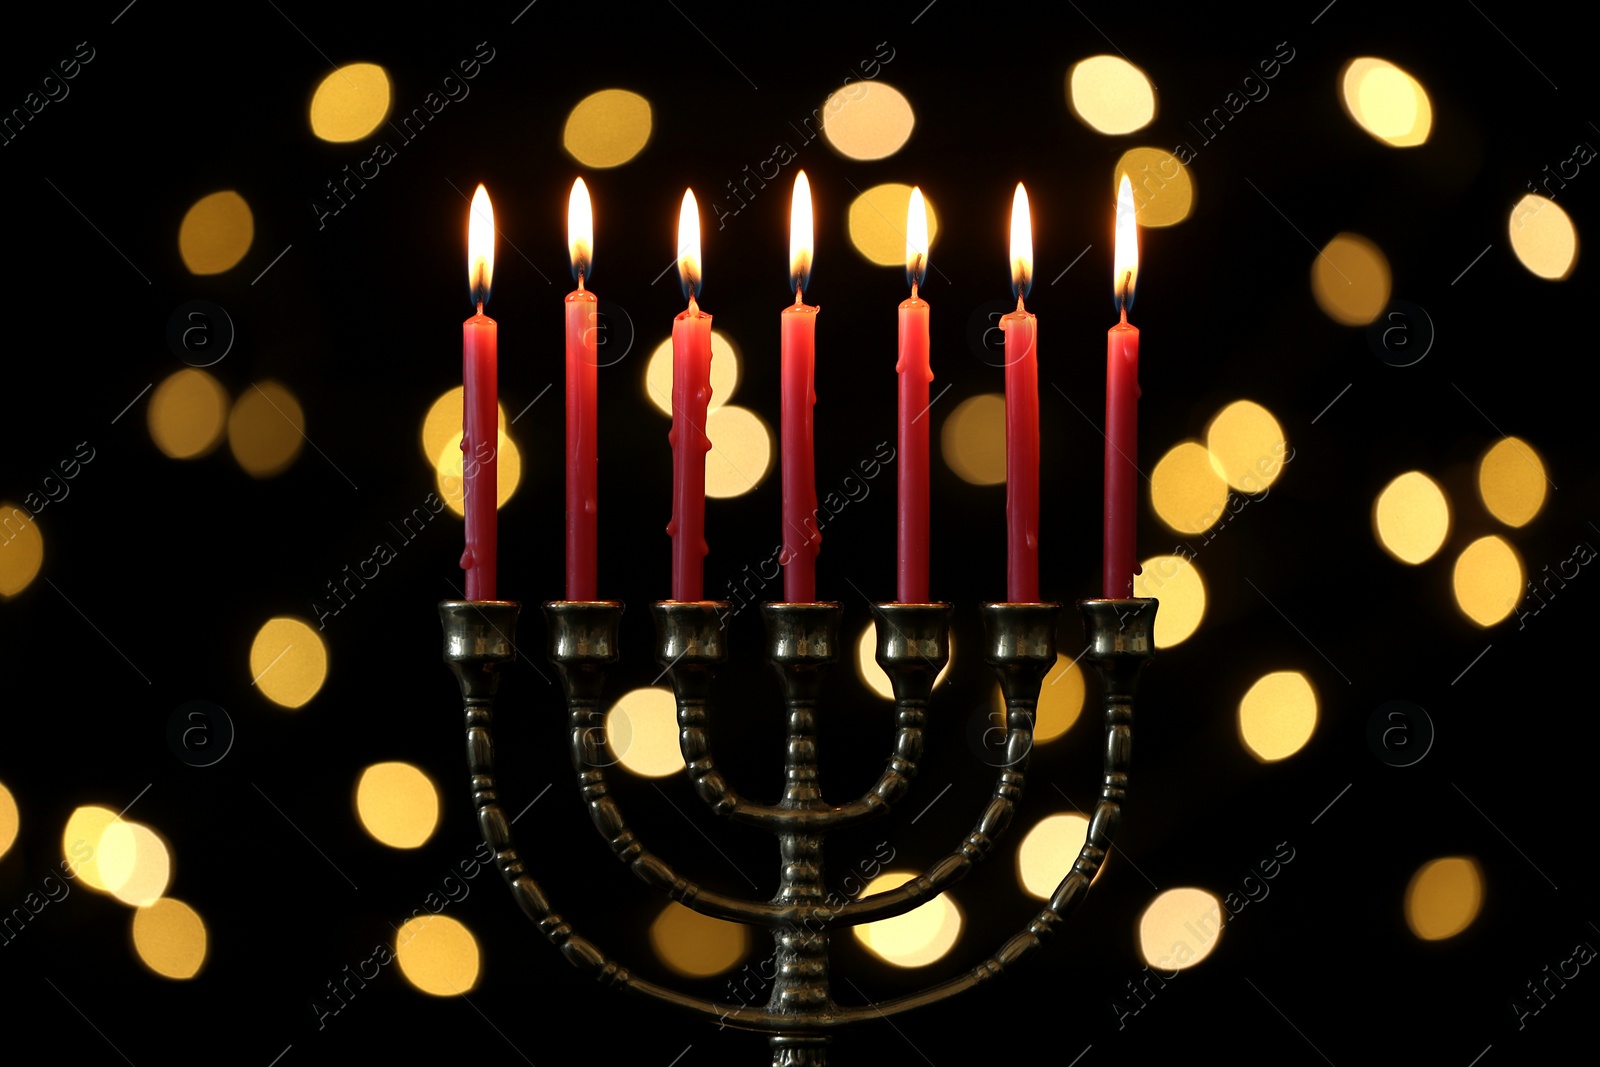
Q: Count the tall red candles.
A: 7